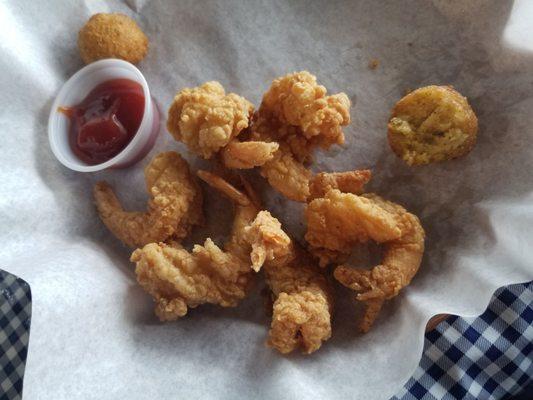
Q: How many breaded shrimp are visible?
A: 6